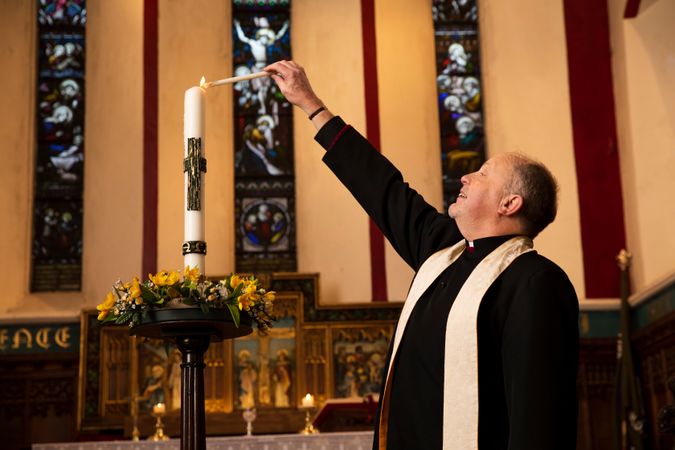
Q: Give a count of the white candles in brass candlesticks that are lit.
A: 2